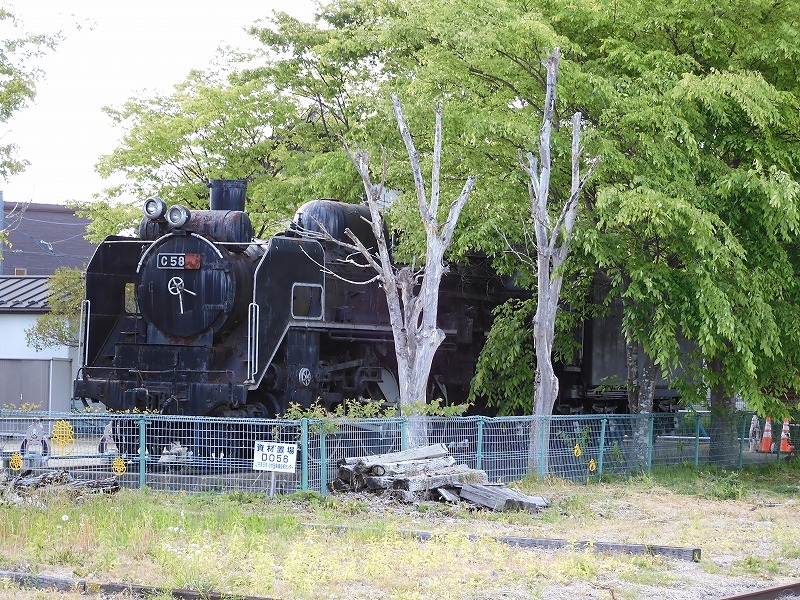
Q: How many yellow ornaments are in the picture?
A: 5